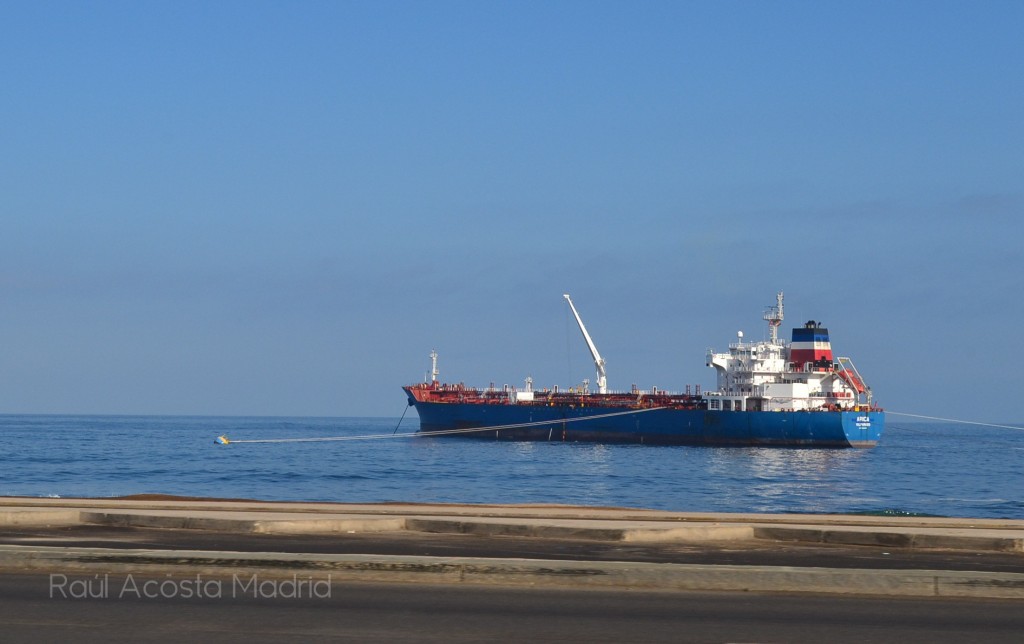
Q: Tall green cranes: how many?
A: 0